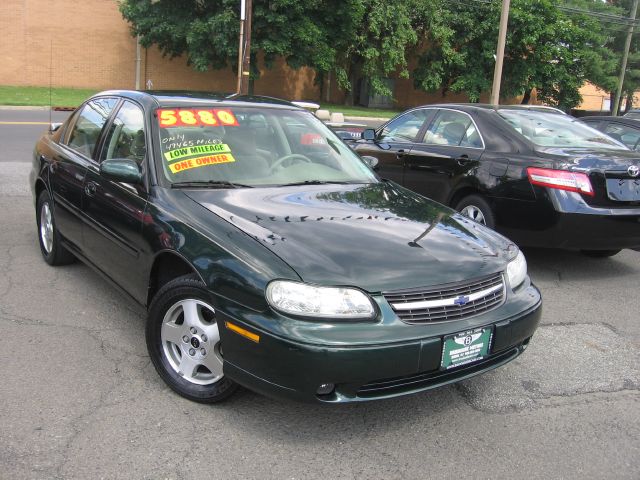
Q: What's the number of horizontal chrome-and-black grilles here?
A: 1